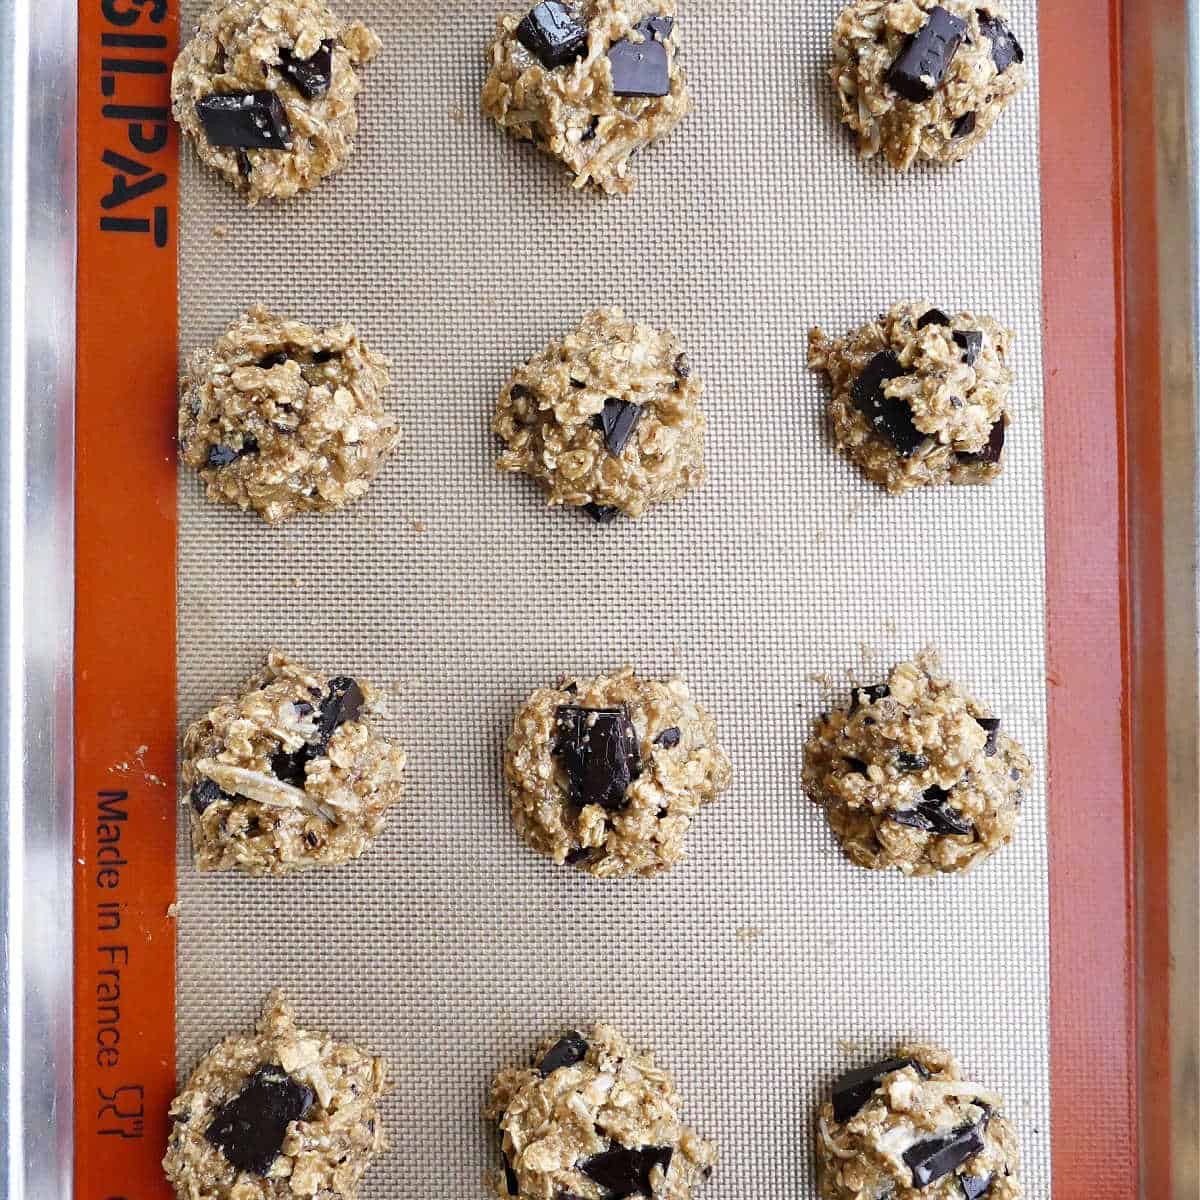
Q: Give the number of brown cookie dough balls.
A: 12